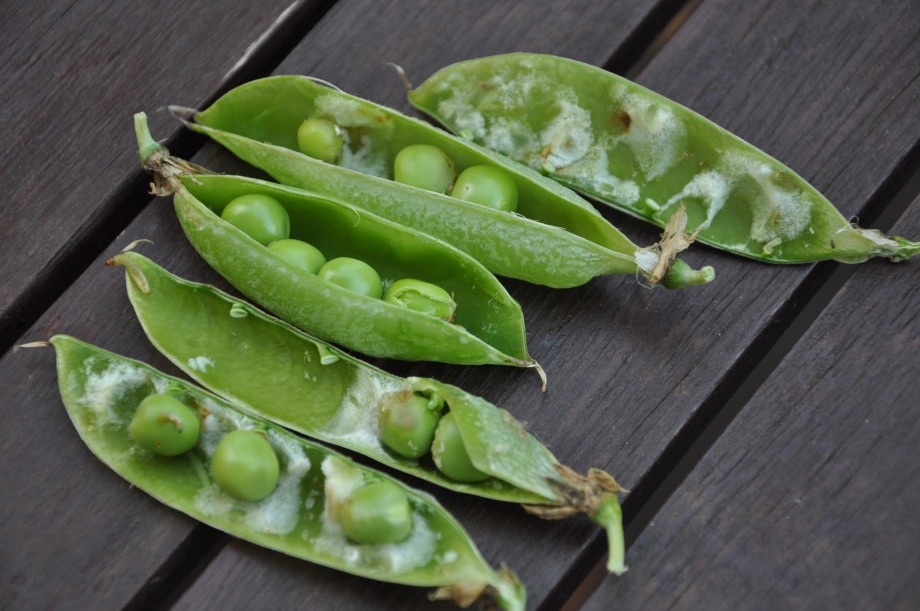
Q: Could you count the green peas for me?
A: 12